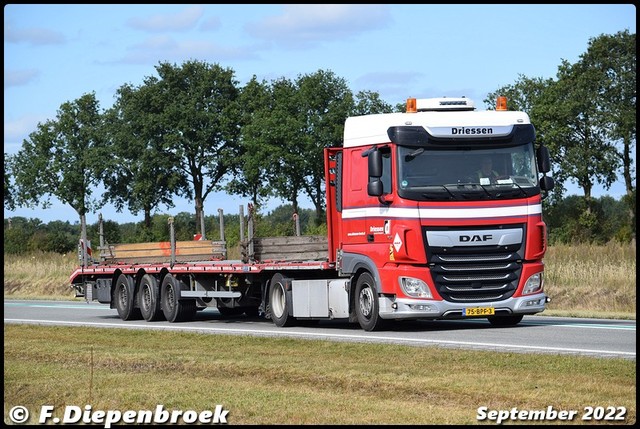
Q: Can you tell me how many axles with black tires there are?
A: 5